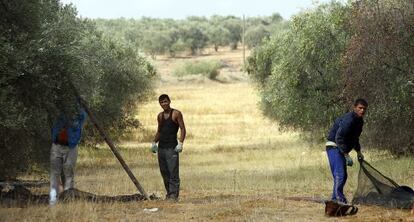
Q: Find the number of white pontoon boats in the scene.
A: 0